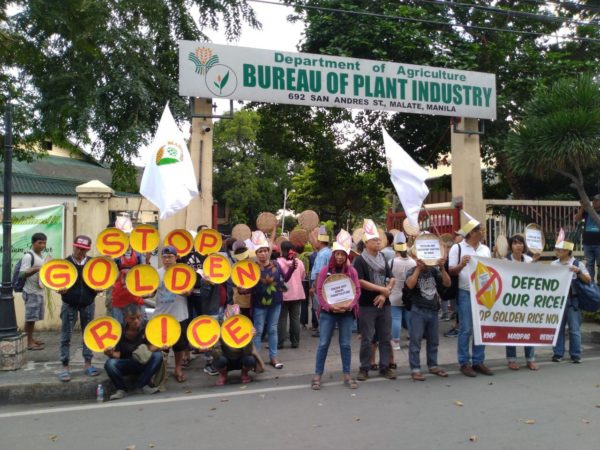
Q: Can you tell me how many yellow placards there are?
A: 14